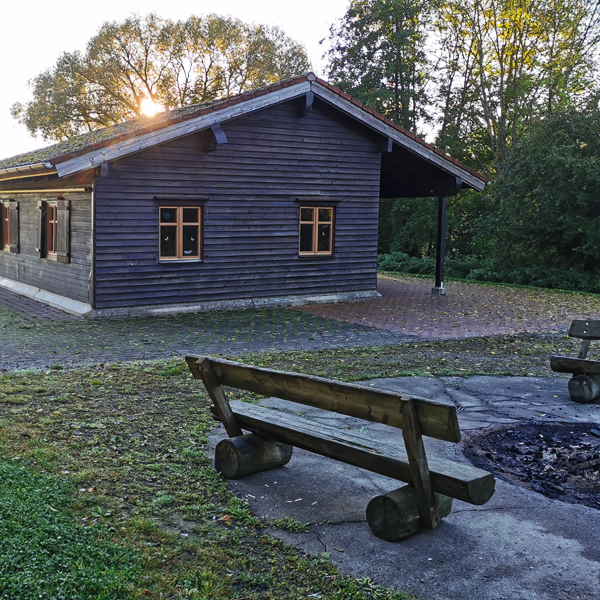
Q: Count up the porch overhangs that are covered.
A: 1